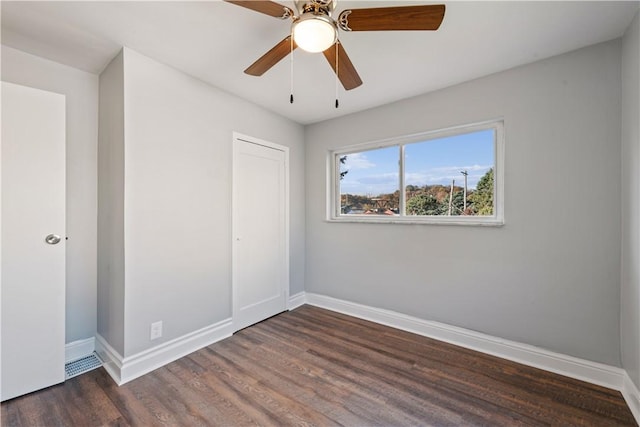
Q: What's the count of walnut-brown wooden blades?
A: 4